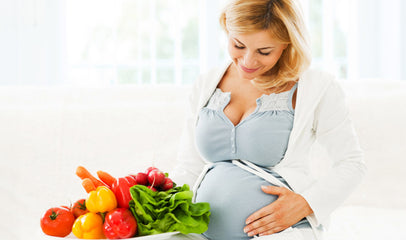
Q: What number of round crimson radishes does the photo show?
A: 5